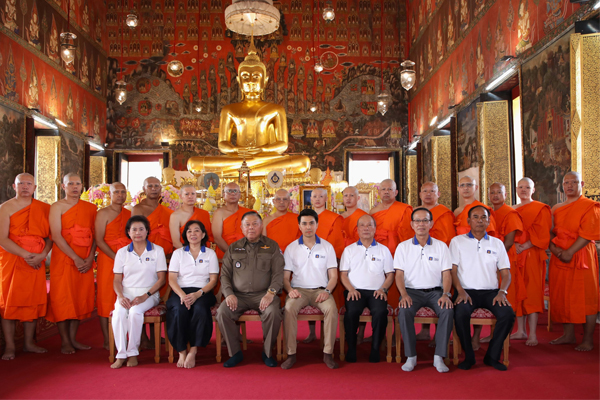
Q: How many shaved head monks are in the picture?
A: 15